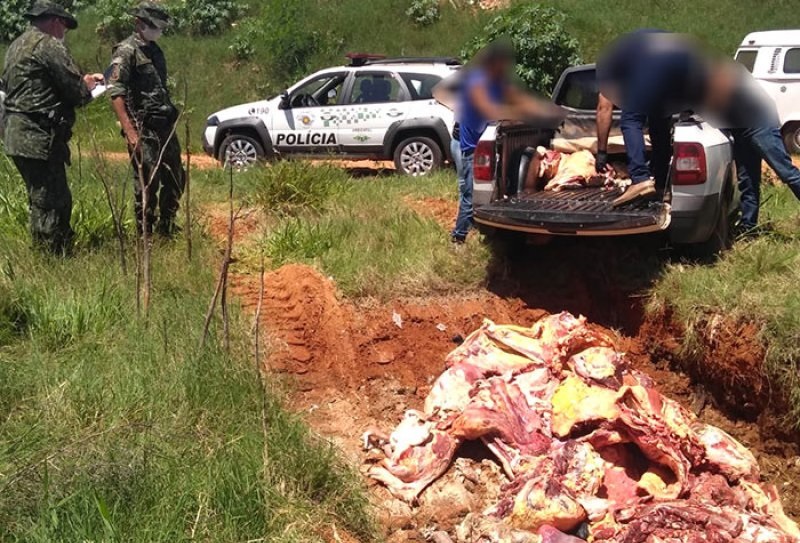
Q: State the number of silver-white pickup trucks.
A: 1